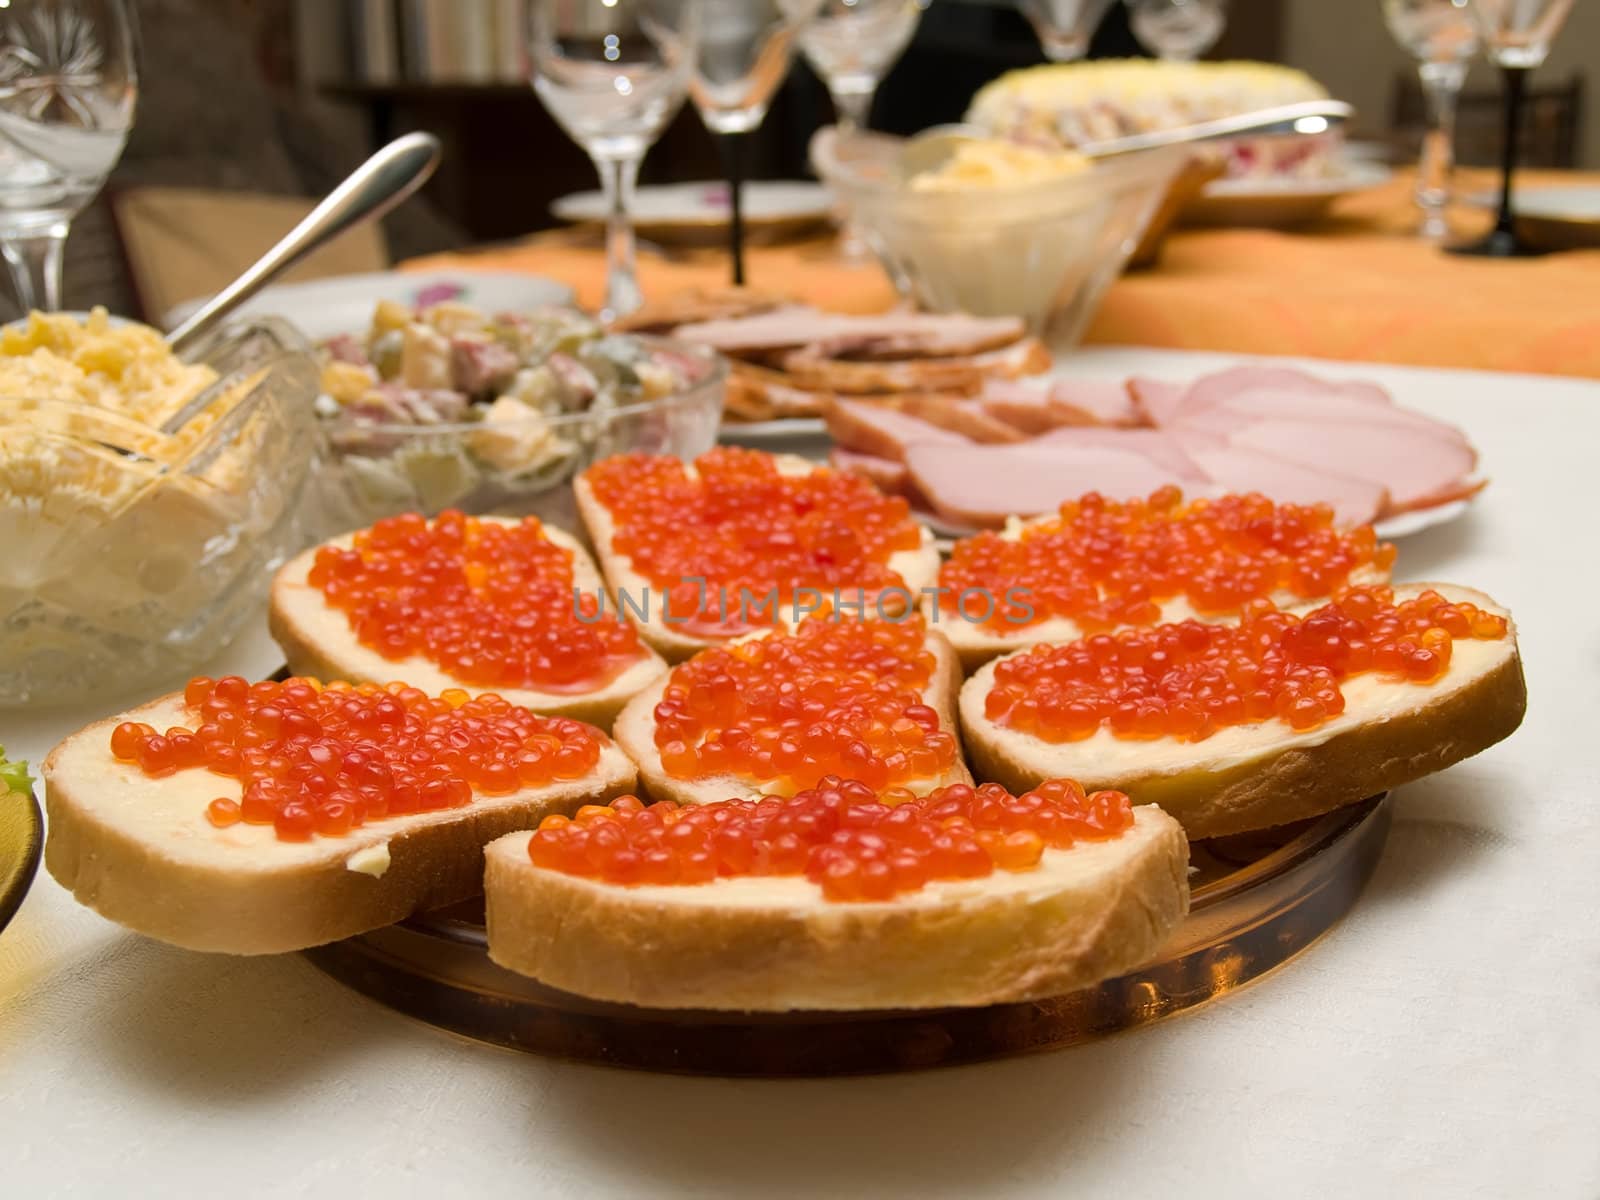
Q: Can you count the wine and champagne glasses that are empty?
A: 8